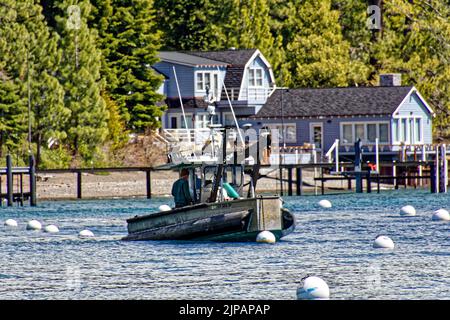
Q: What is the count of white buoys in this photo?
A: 11